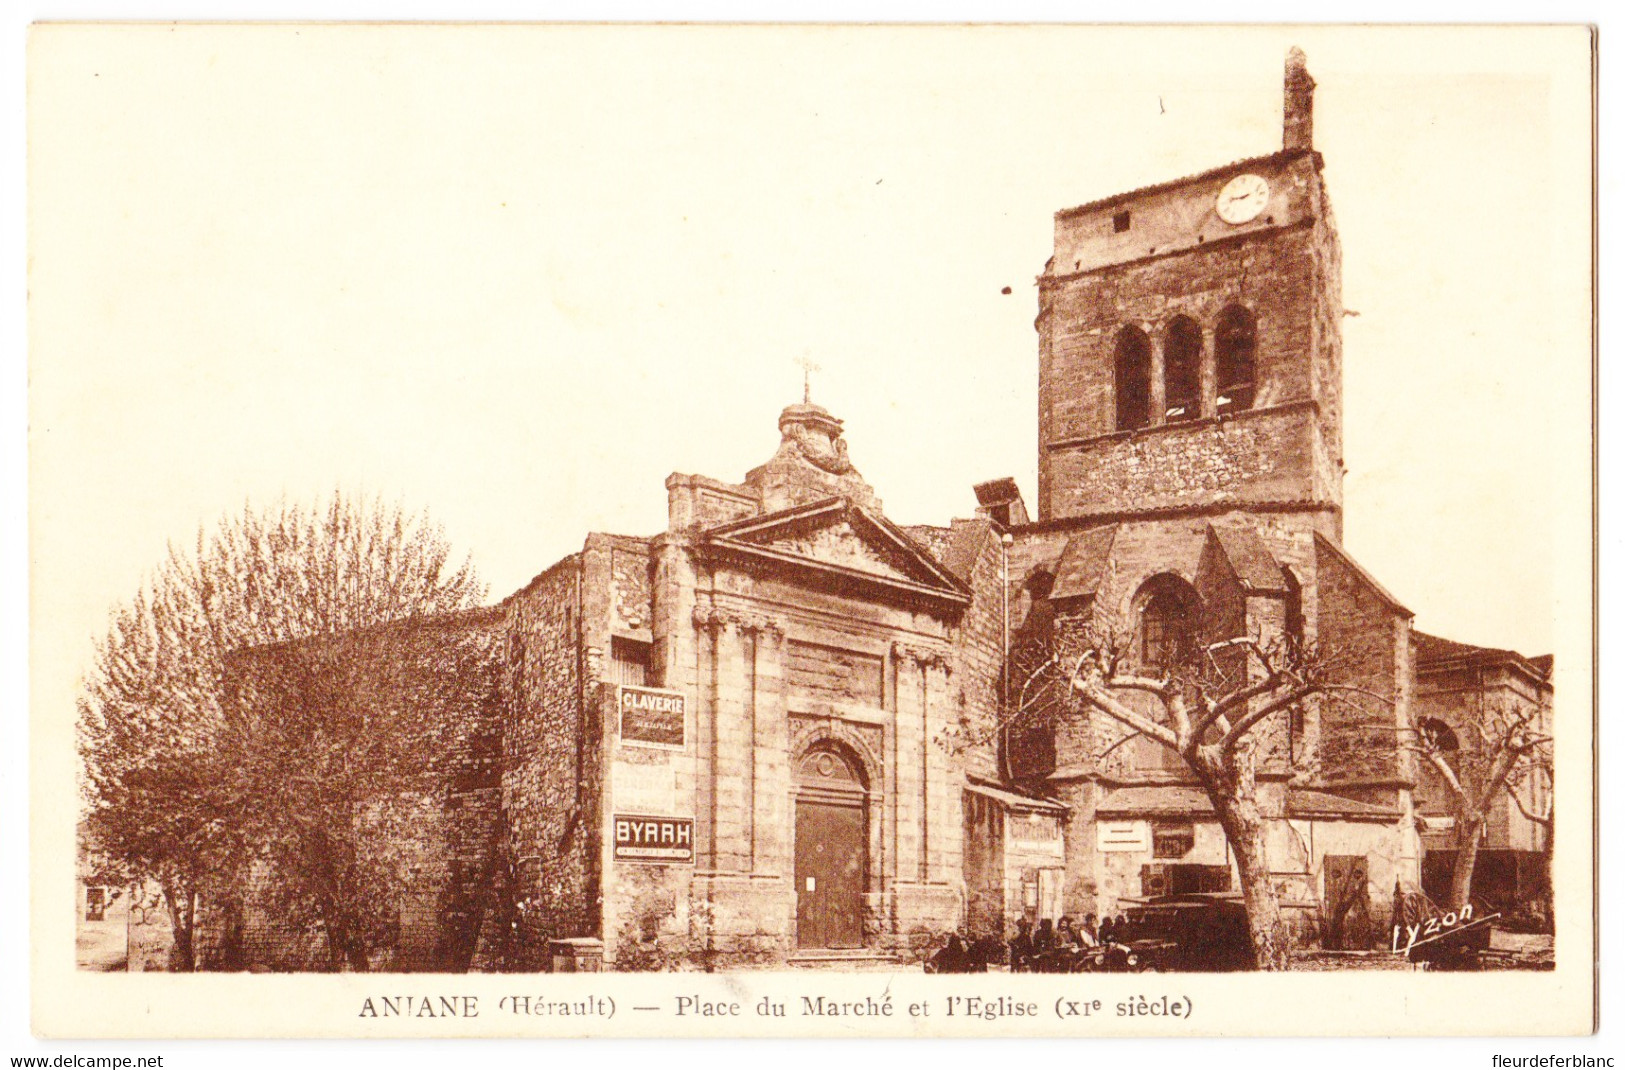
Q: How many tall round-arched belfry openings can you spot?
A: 3